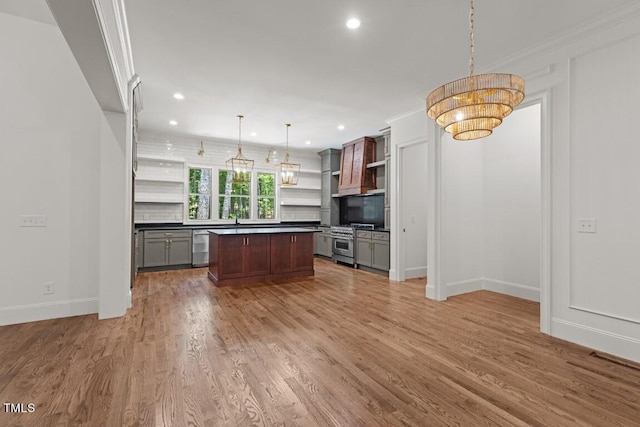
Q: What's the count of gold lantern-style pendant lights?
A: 2